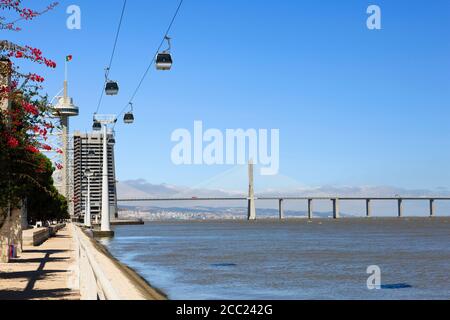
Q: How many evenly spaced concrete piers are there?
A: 6